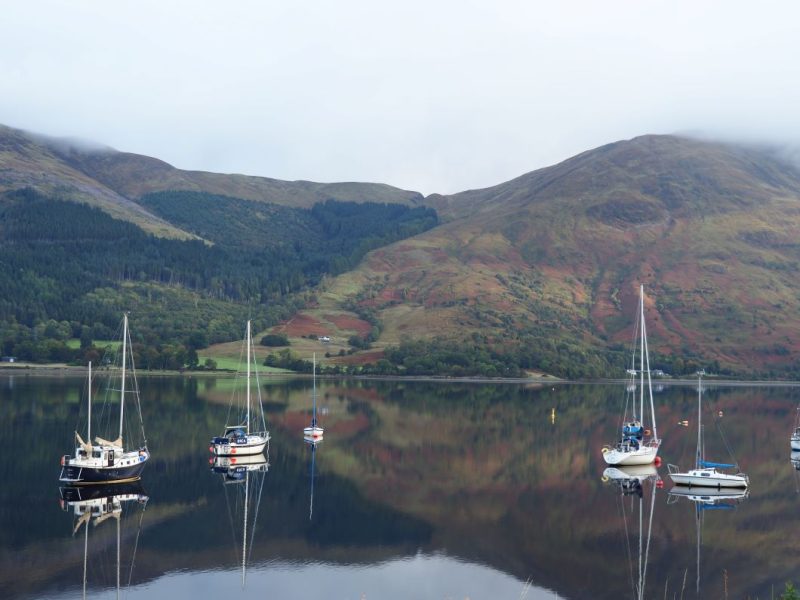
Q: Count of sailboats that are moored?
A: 6